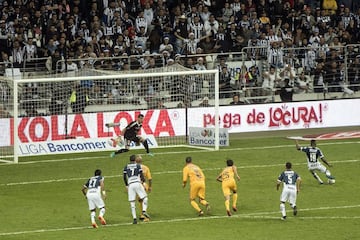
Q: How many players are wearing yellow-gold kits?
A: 3